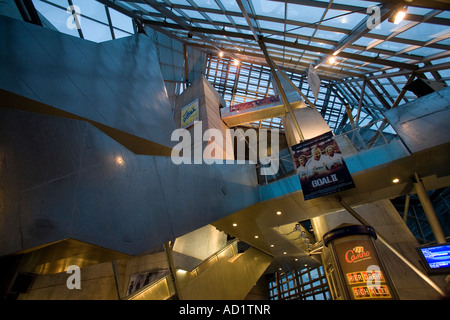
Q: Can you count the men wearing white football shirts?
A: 3